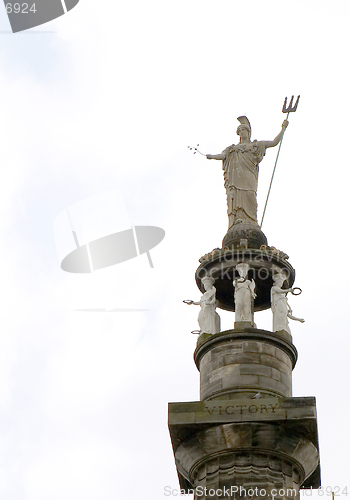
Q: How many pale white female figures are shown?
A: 3